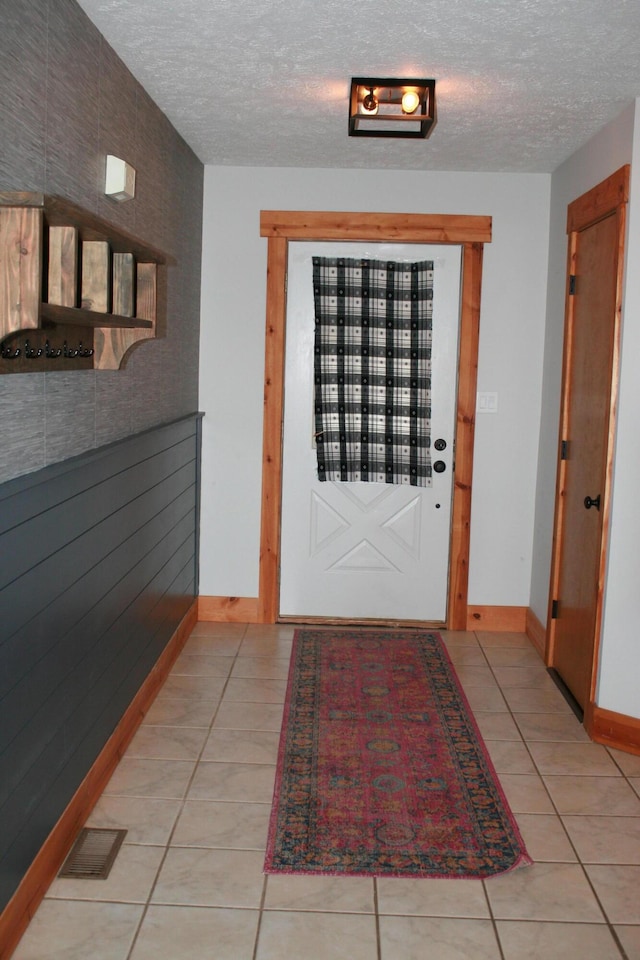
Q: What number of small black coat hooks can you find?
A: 5